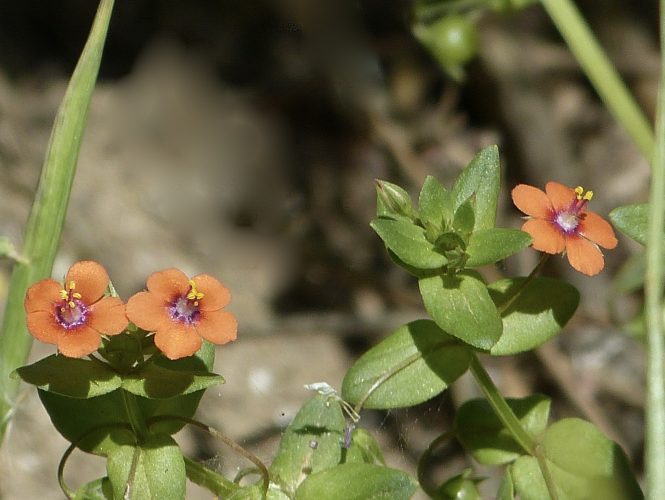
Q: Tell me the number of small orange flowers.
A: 3